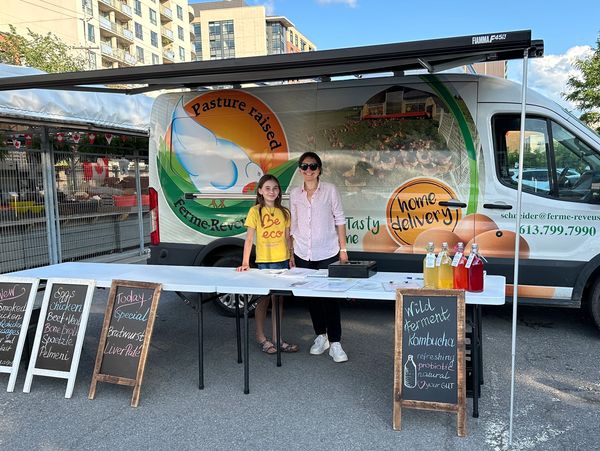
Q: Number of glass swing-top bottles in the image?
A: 4